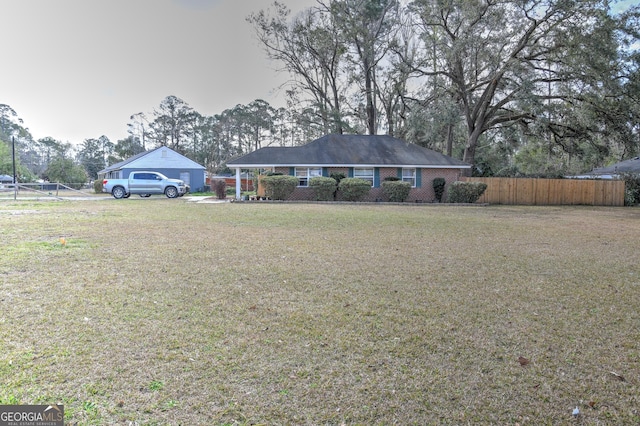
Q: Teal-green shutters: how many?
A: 6